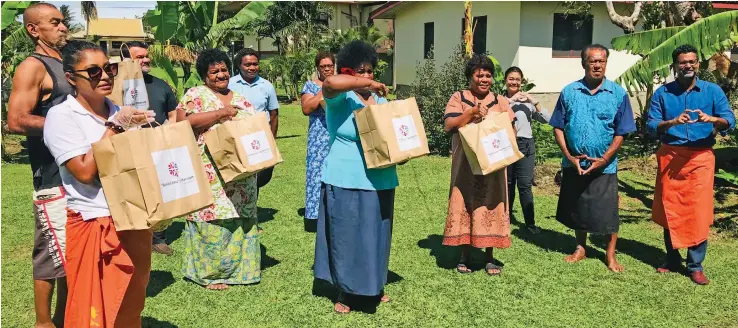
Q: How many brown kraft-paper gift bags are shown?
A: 5